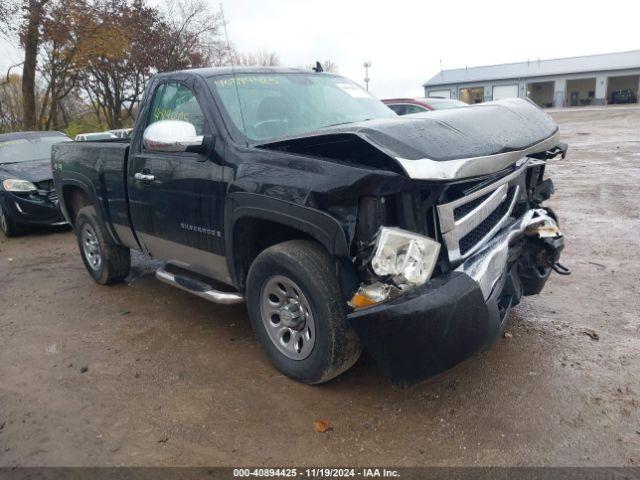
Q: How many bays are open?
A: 4